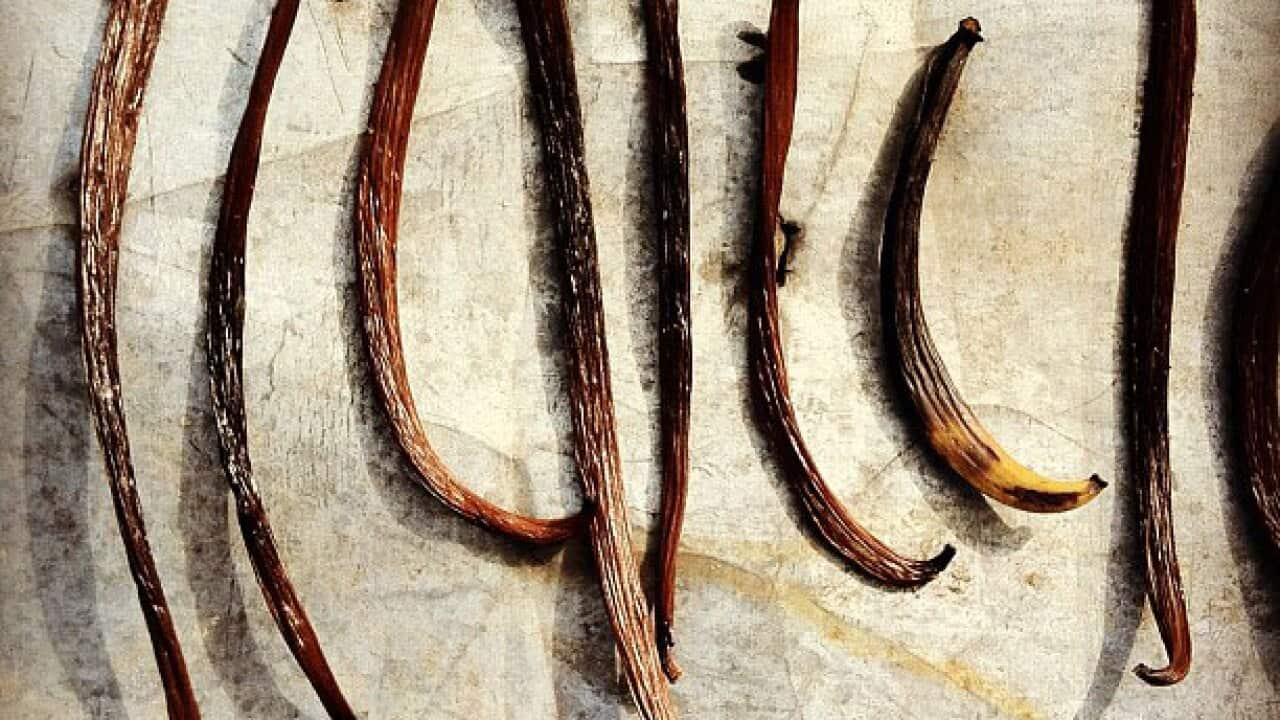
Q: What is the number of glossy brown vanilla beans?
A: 8